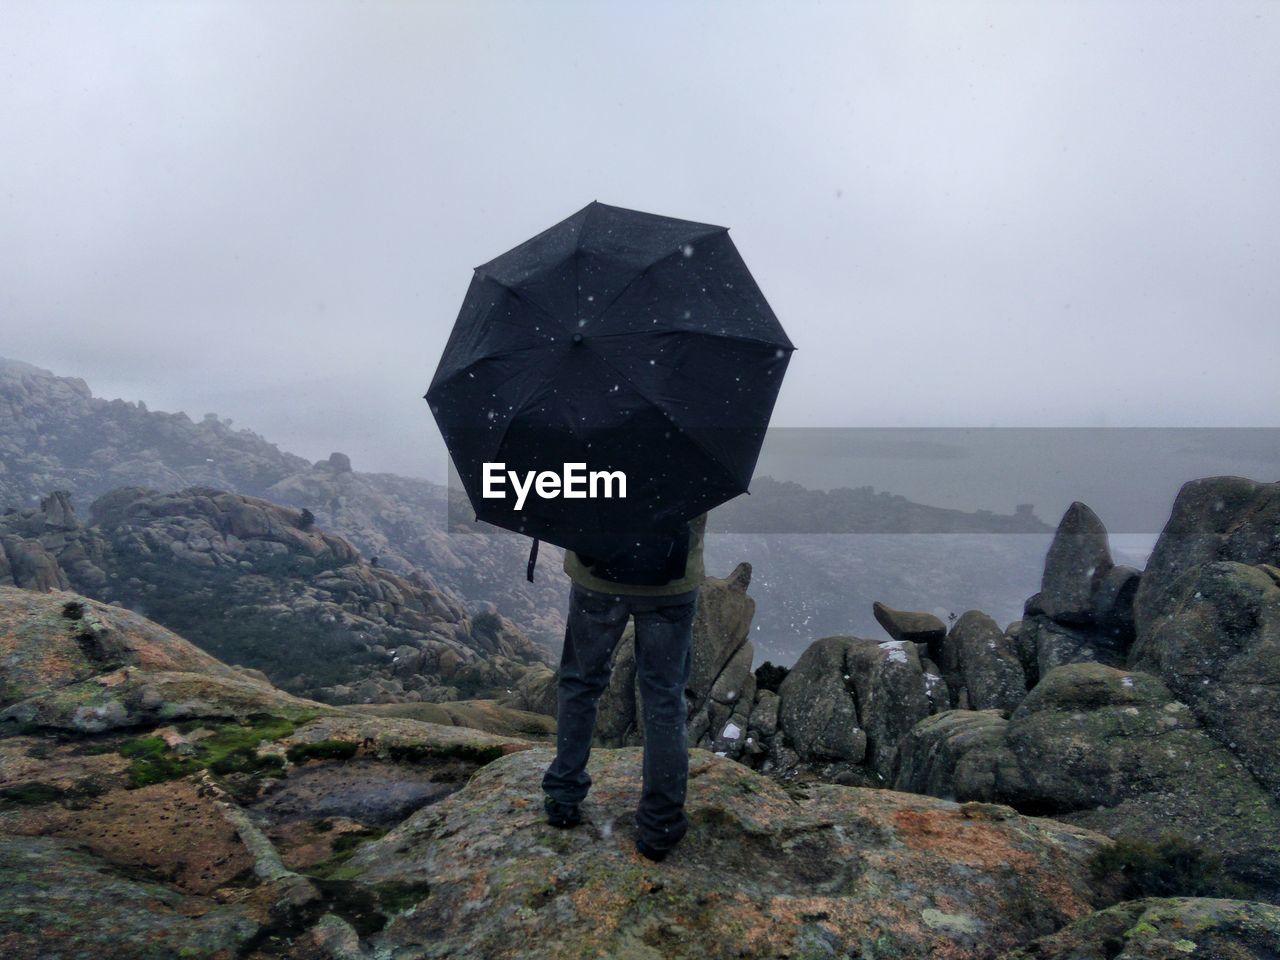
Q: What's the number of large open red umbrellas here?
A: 0